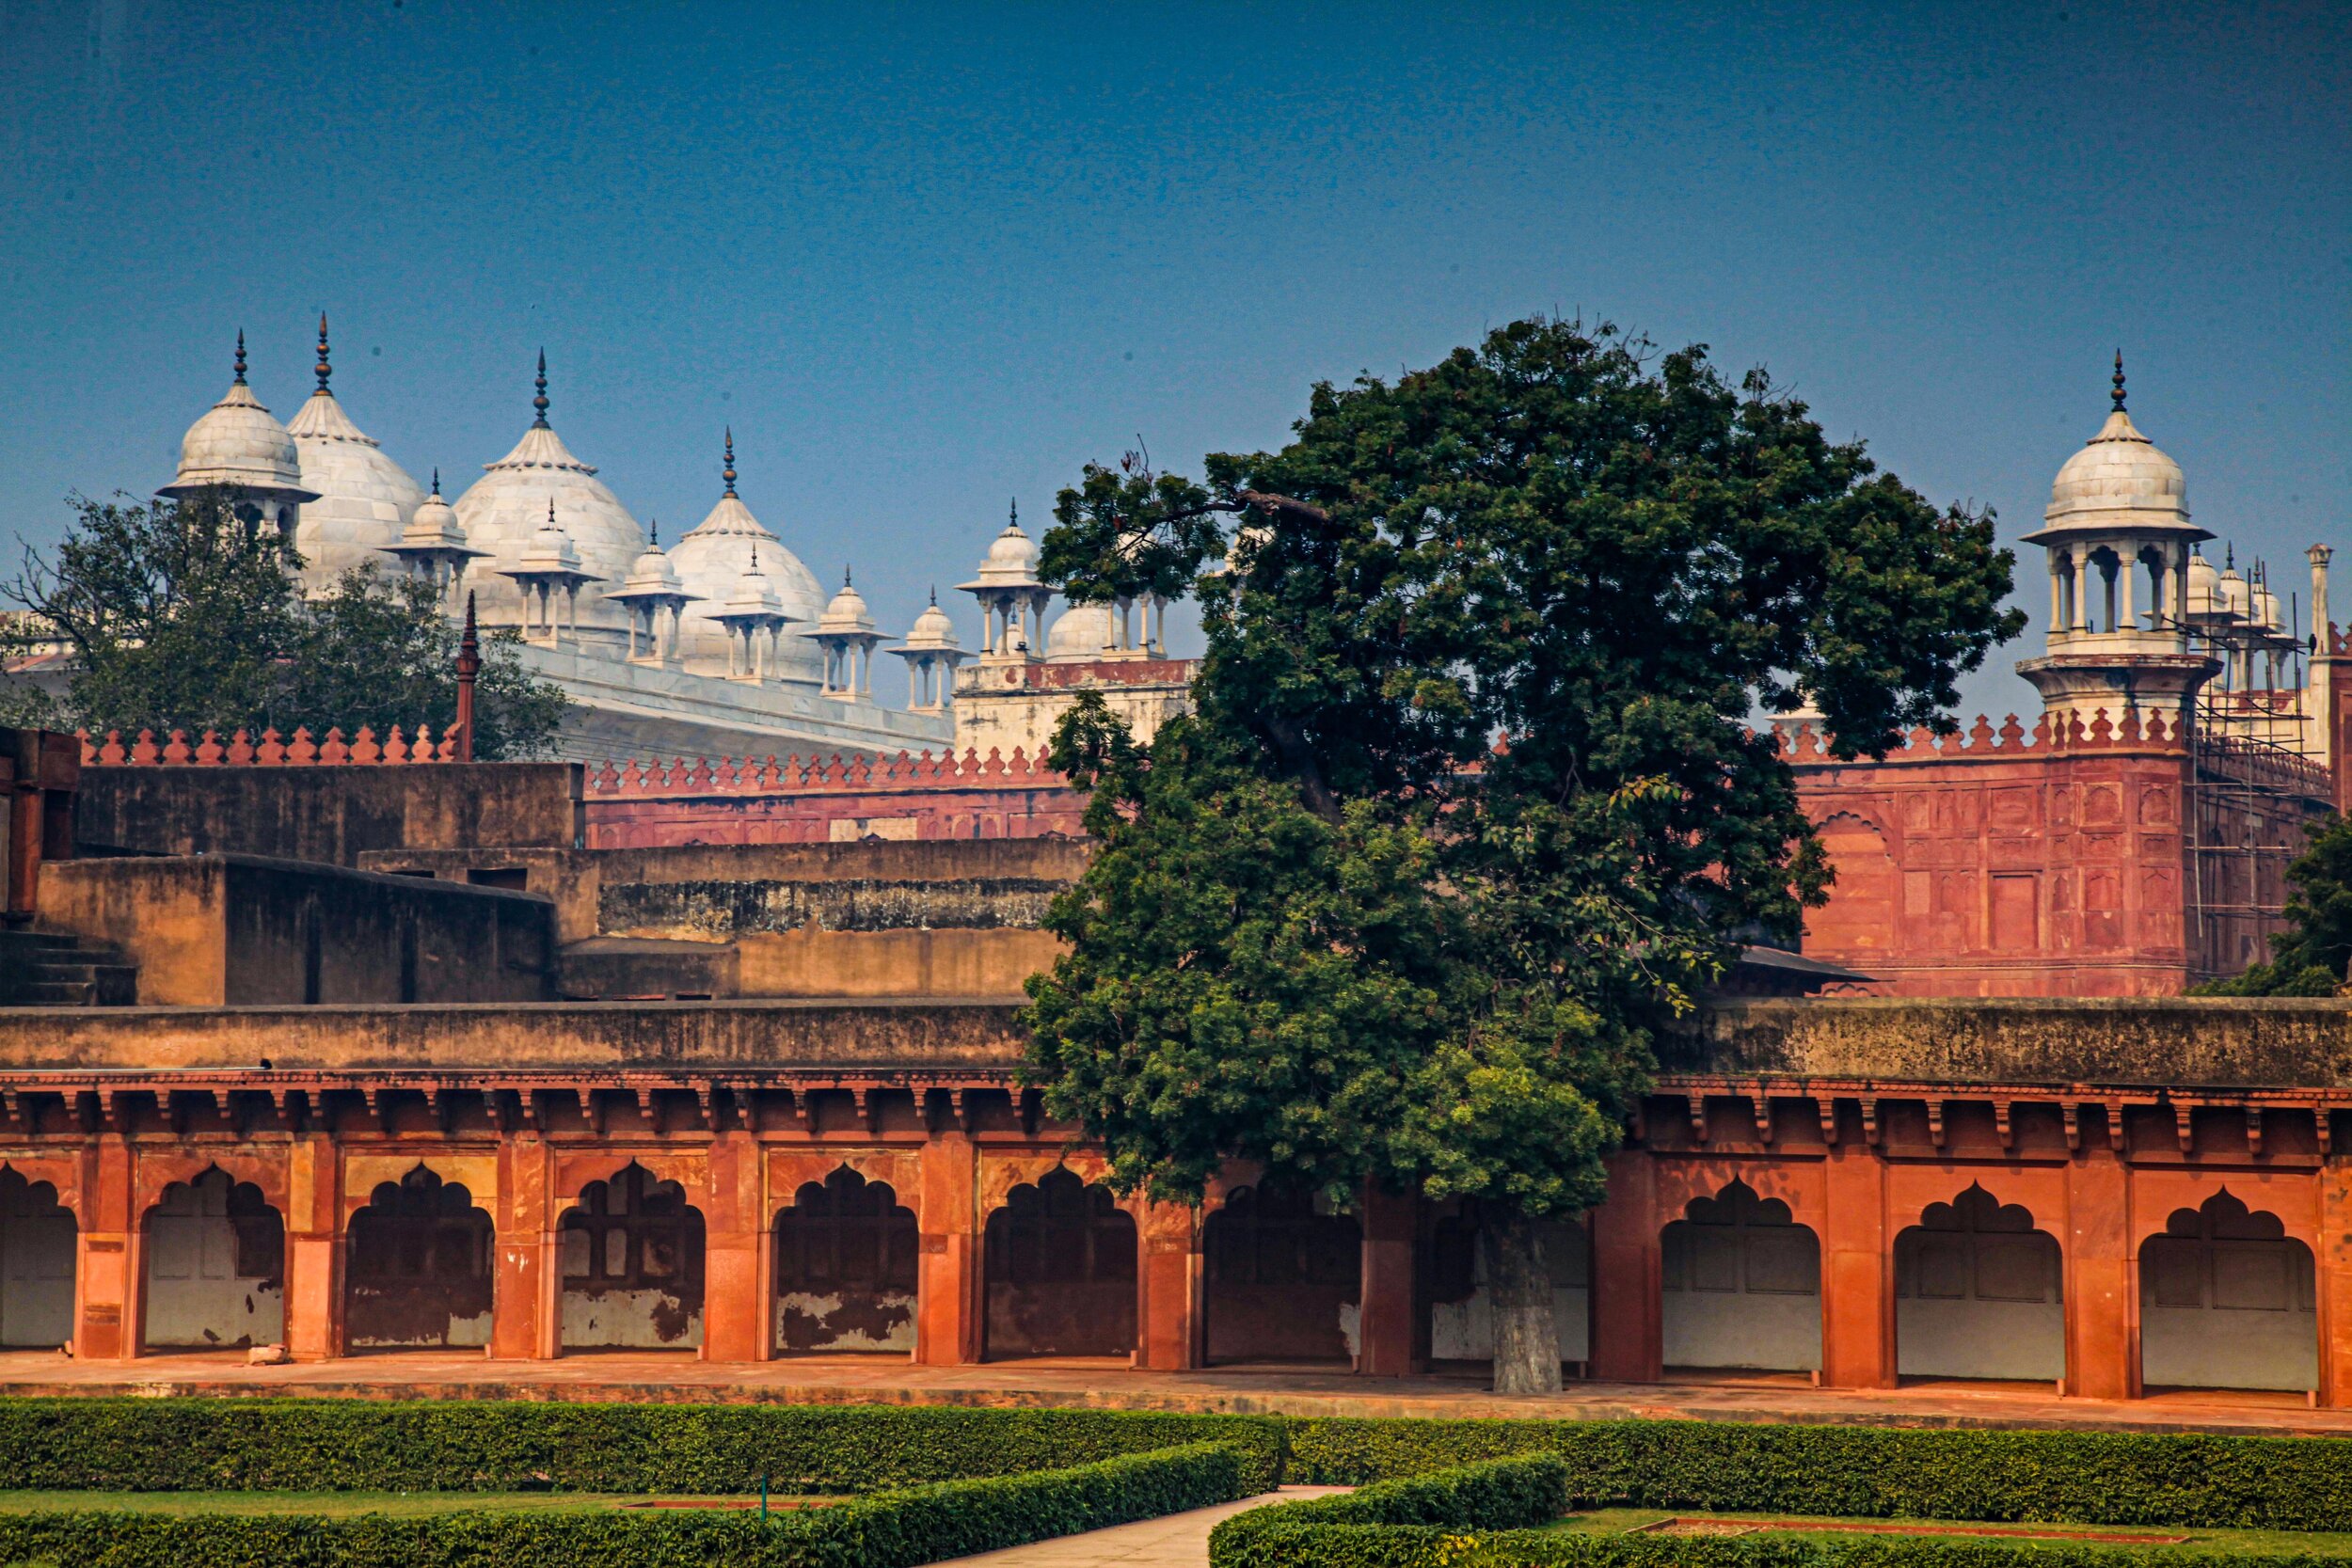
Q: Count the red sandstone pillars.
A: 11